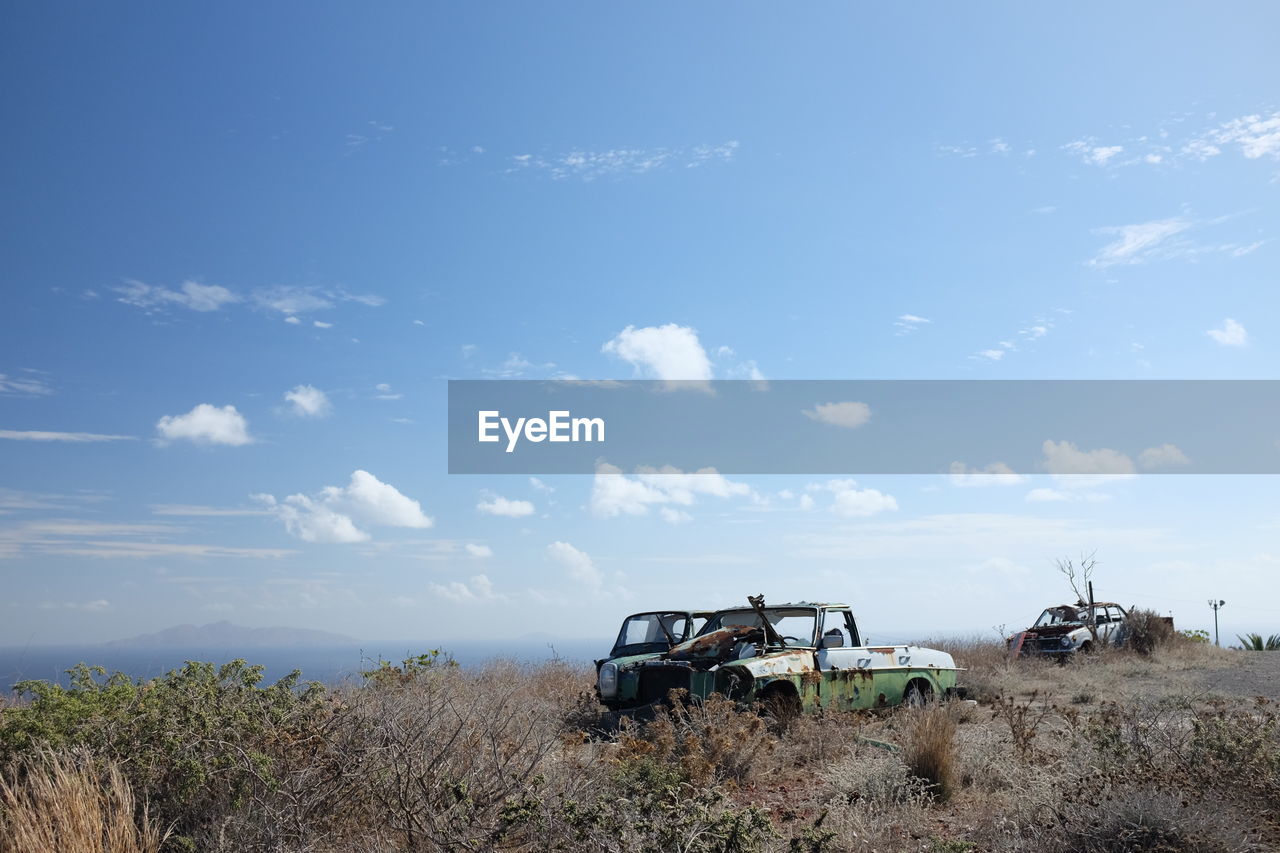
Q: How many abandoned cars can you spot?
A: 3